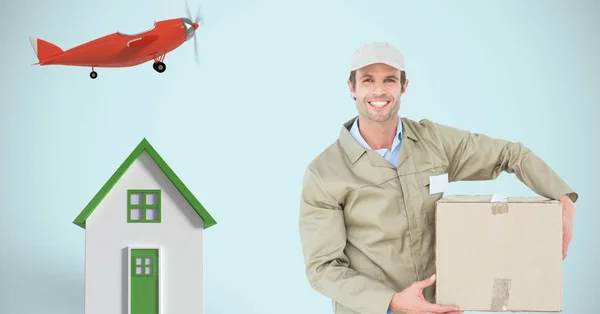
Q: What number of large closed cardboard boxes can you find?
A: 1